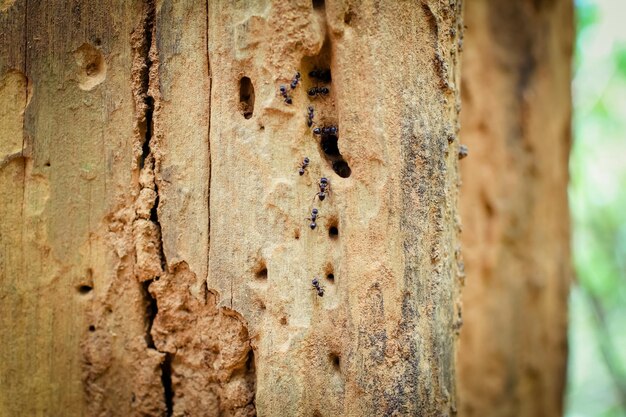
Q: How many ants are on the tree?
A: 10